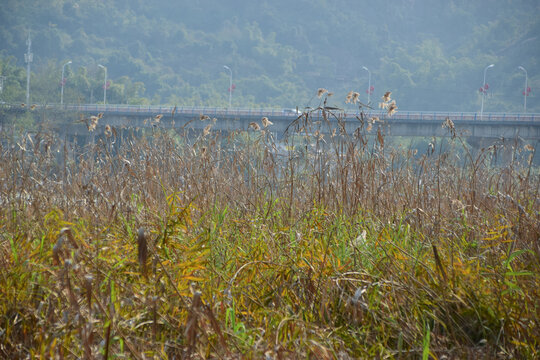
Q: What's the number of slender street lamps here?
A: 6